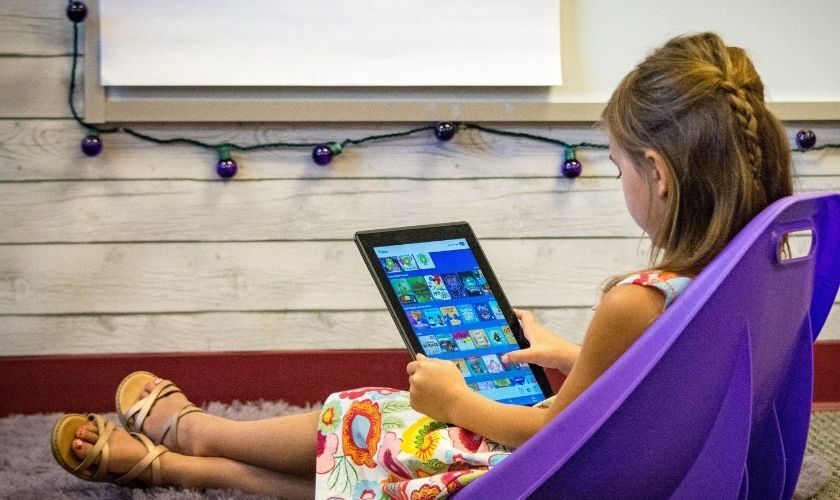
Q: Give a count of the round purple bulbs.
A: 7